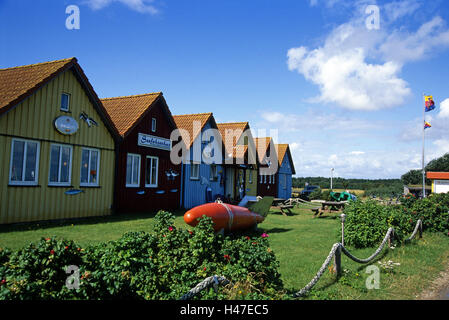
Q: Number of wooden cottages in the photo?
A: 6